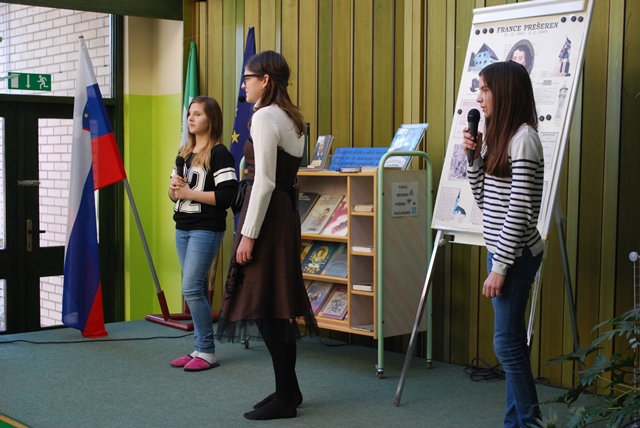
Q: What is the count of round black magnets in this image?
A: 9